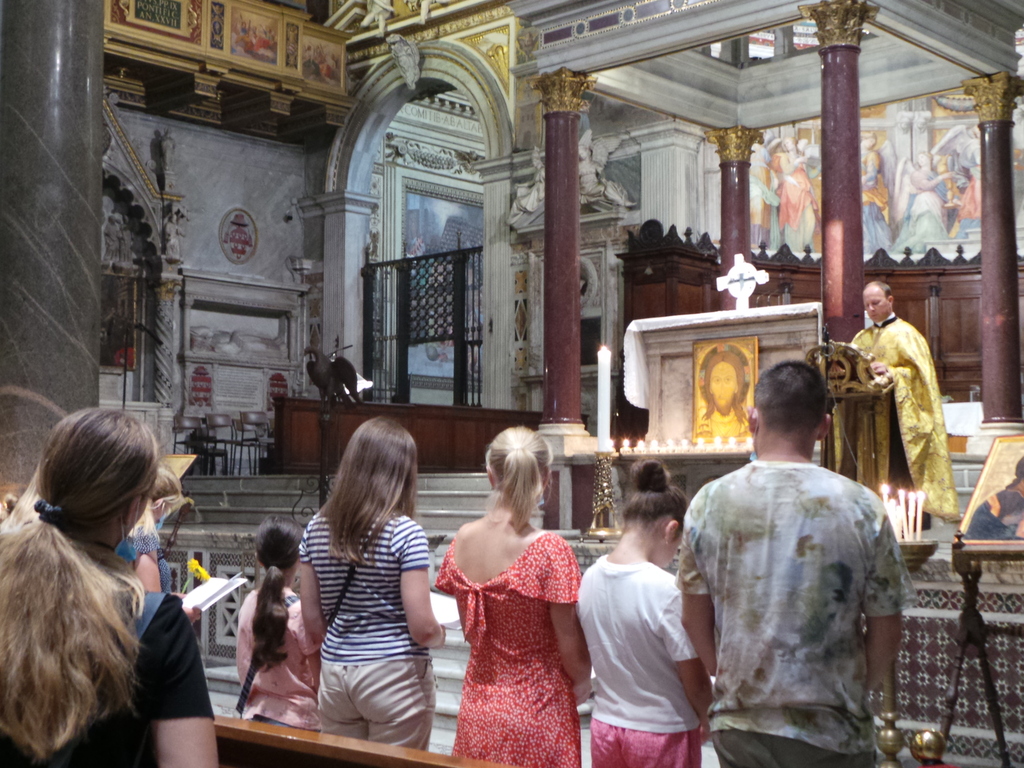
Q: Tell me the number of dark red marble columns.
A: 4